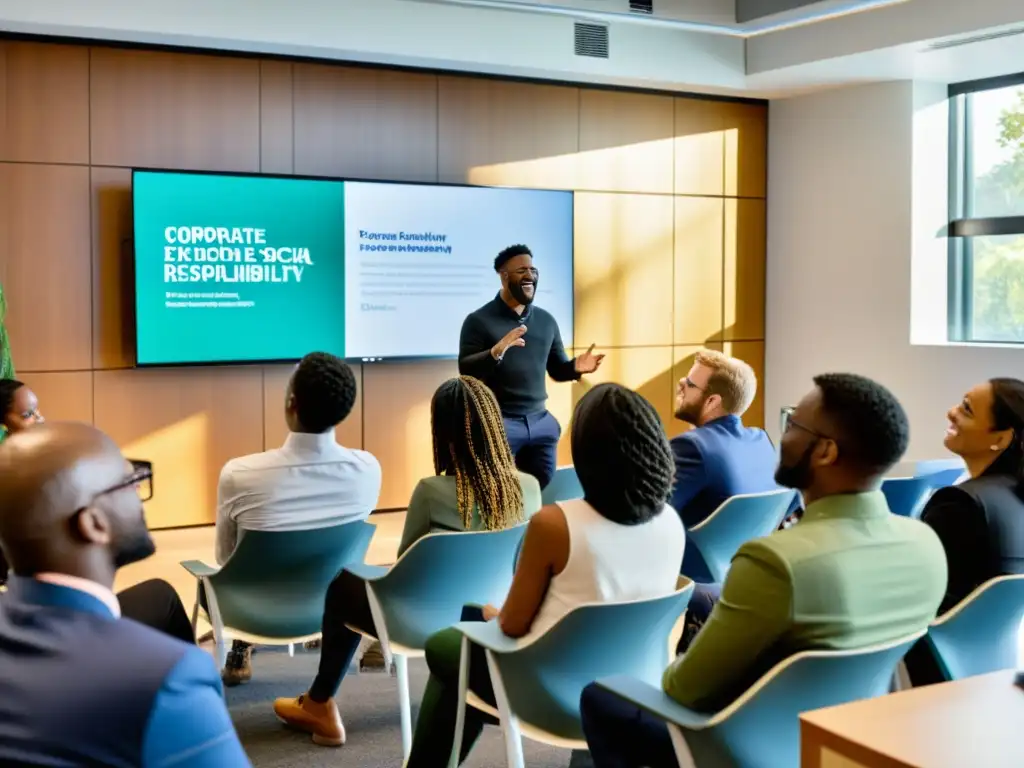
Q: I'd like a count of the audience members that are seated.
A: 8